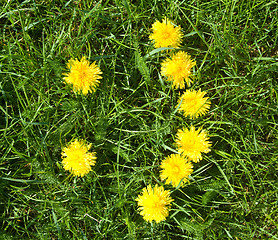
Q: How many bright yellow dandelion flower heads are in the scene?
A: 8